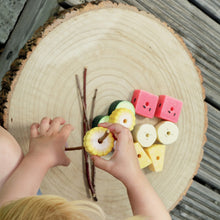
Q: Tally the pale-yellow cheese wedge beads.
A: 2